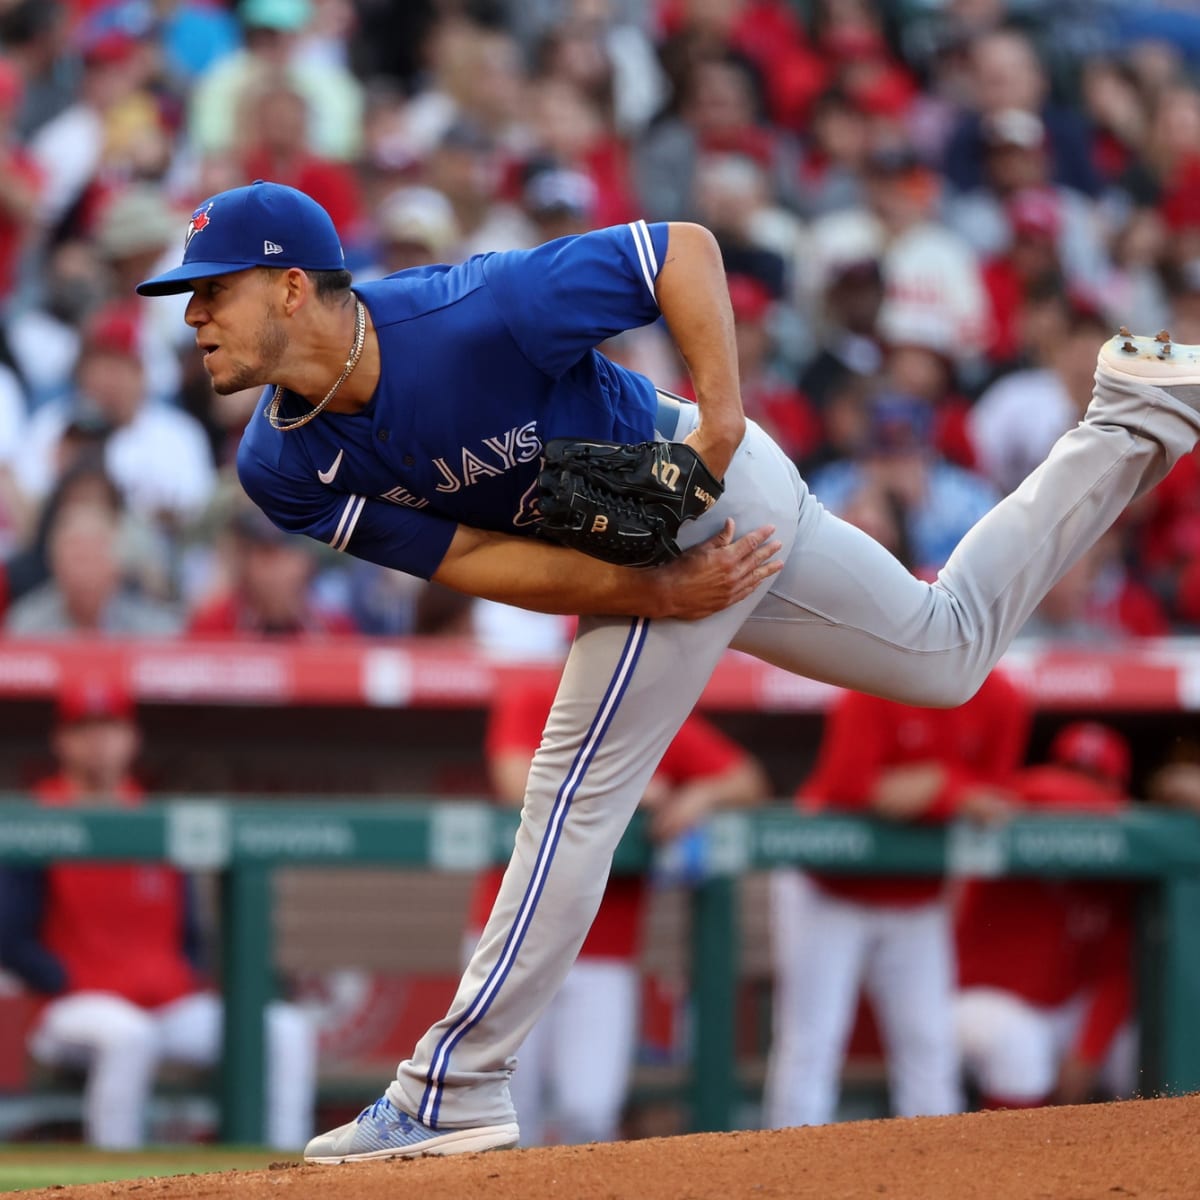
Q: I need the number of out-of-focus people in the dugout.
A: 4